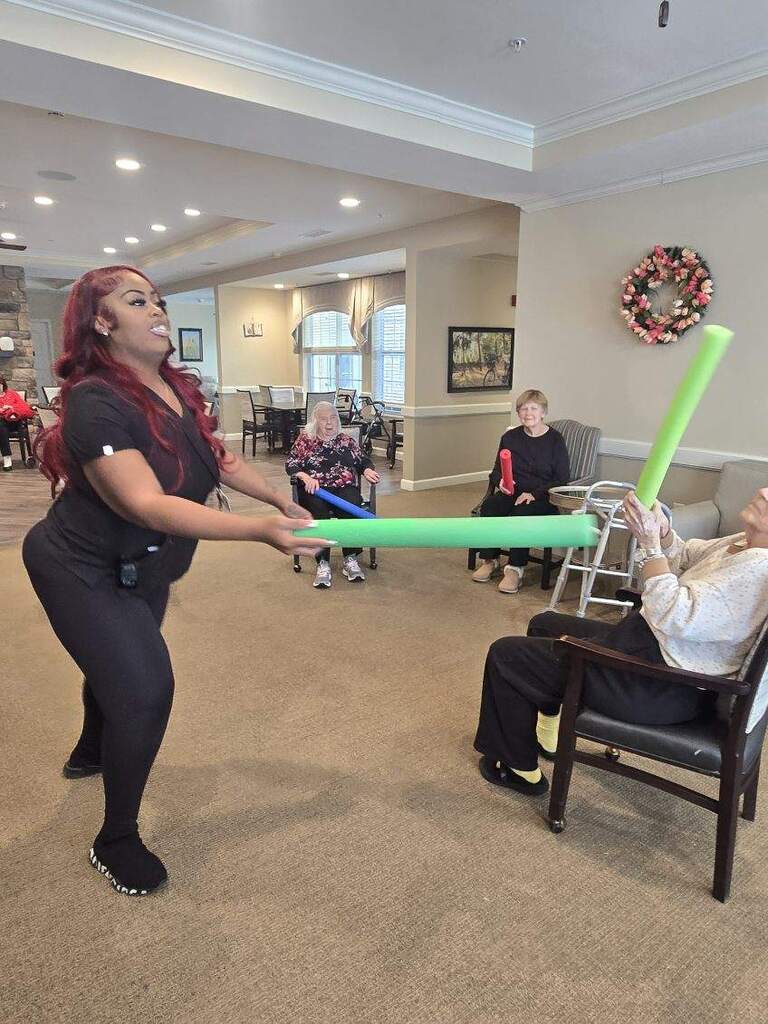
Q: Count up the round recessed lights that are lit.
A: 10